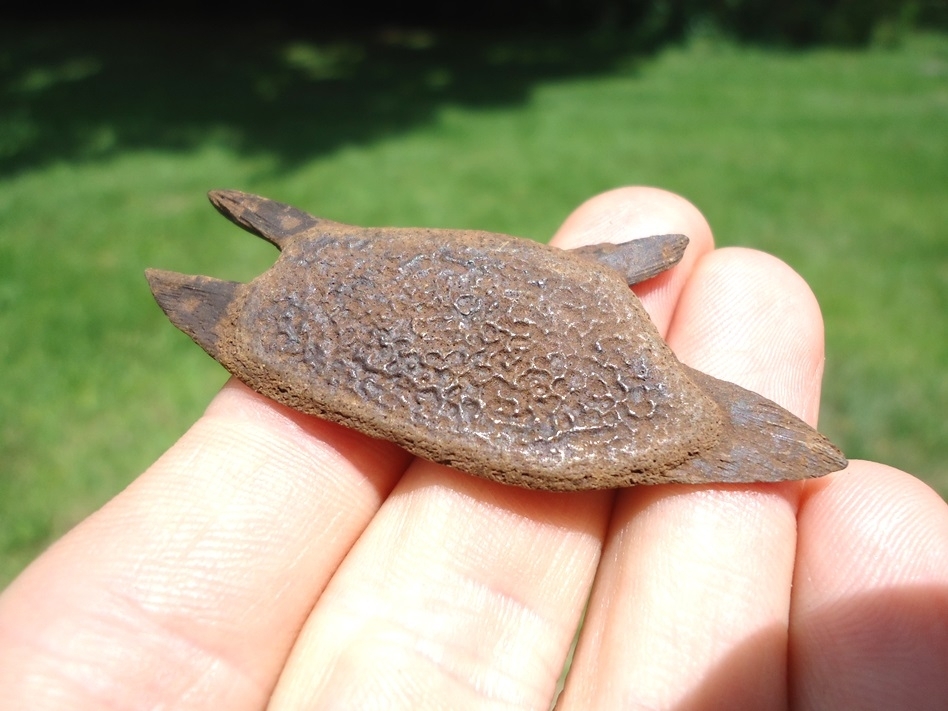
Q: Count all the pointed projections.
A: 4